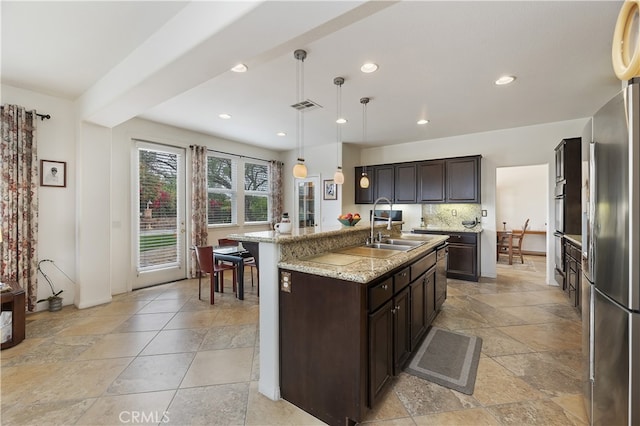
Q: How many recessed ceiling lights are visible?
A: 7